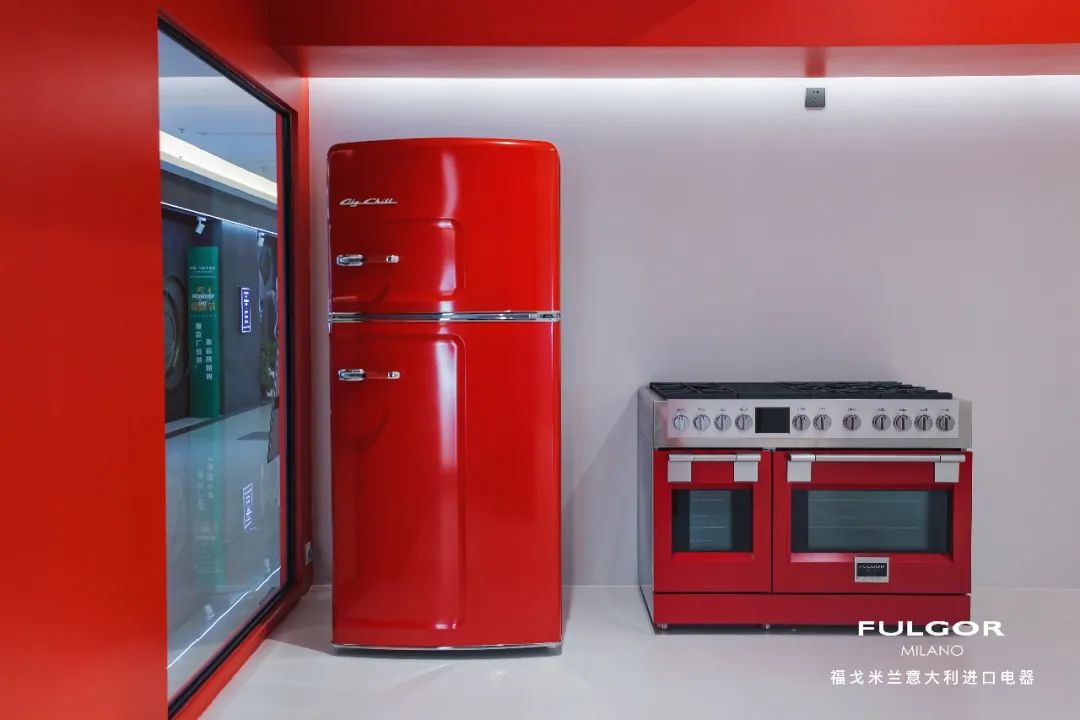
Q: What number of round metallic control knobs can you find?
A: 11